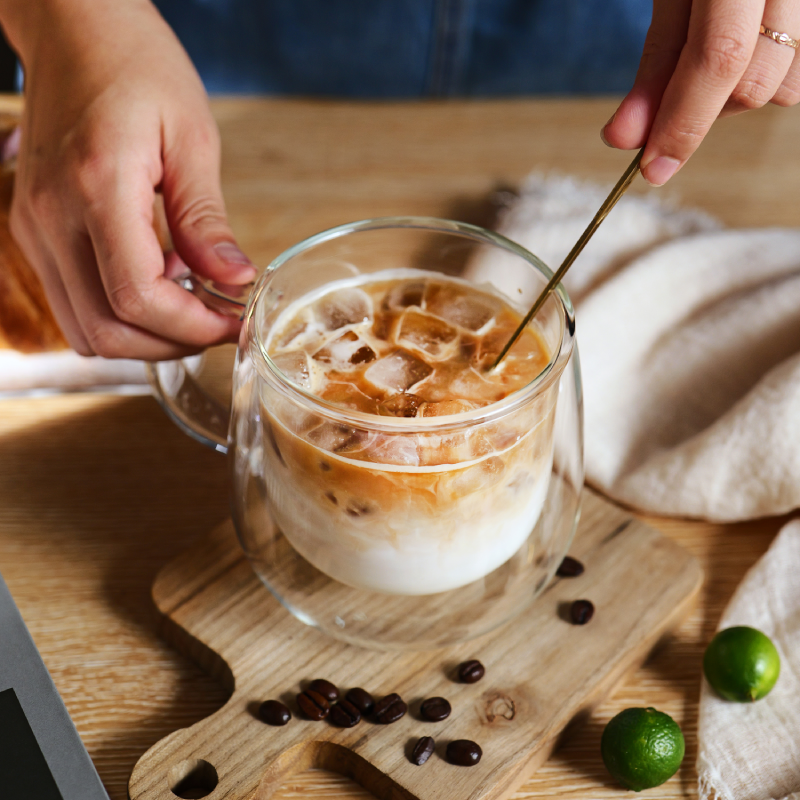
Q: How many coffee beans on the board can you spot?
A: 12